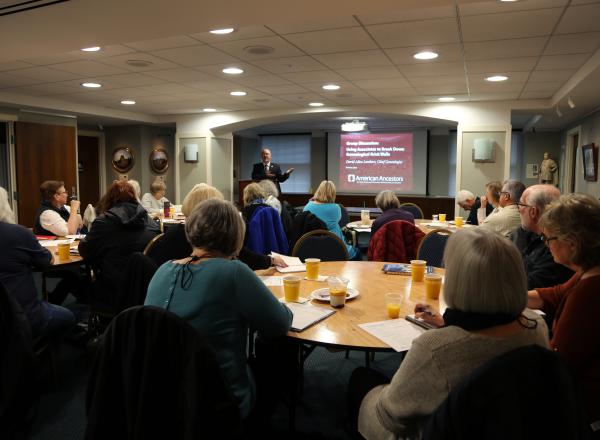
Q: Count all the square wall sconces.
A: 2